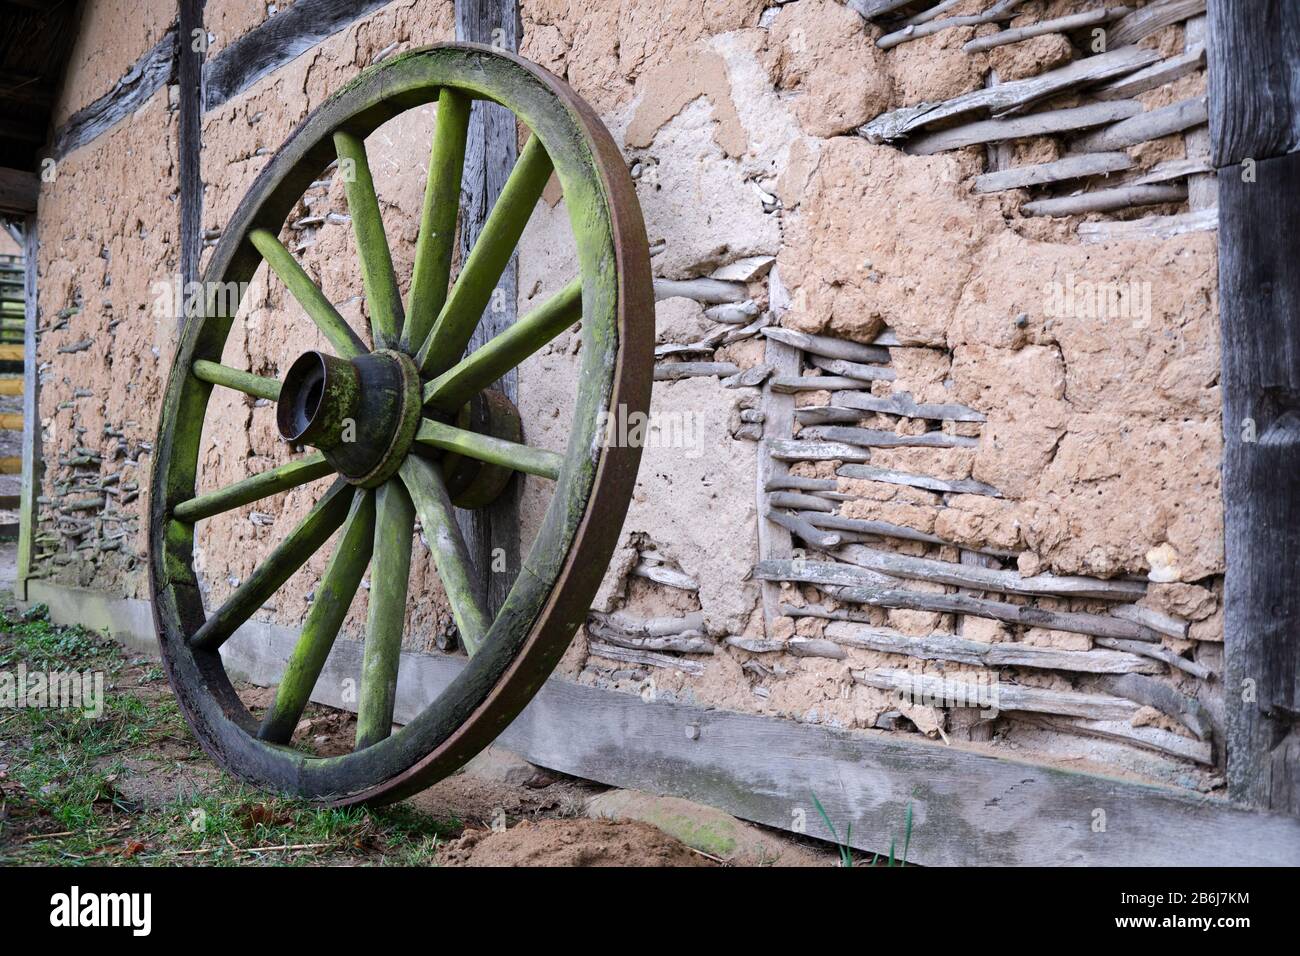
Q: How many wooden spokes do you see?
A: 12